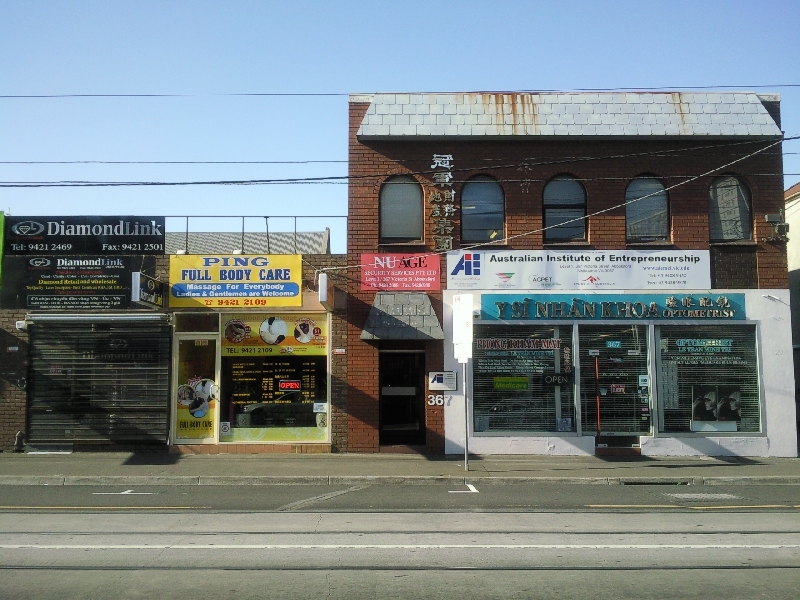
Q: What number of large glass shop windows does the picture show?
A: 3